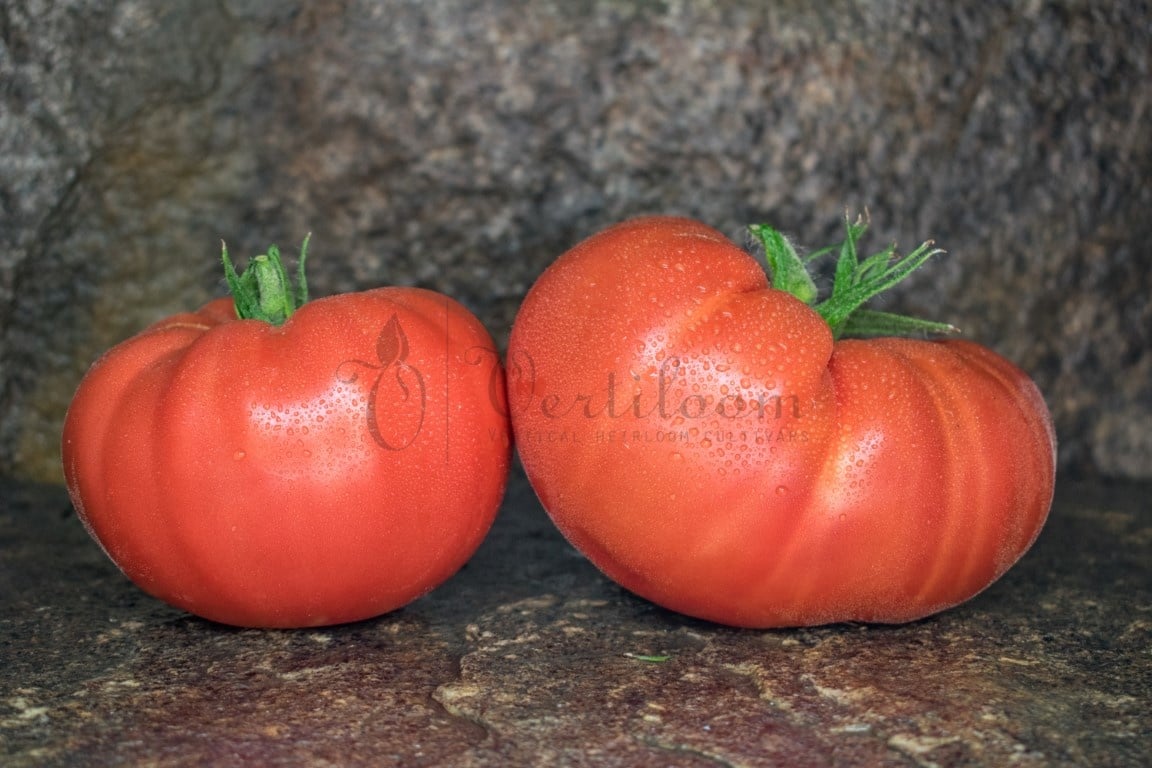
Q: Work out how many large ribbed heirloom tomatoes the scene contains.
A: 2